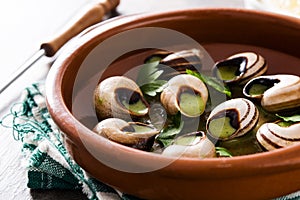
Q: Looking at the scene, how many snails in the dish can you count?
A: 9